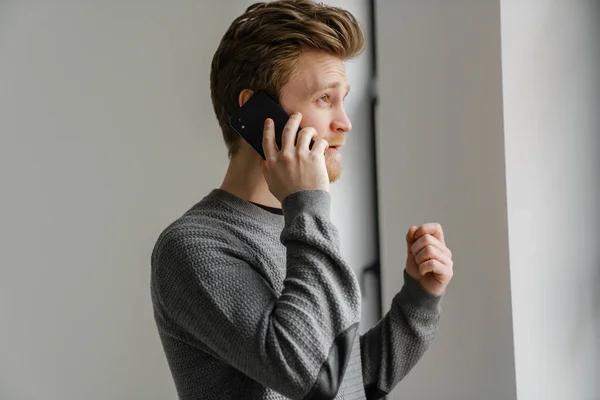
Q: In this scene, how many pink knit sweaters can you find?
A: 0